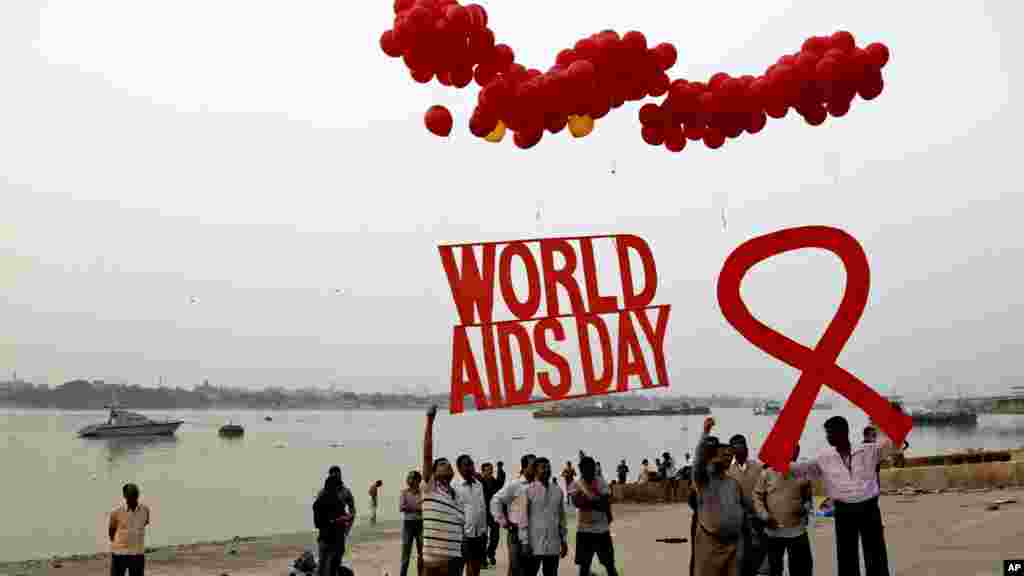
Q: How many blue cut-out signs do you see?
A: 0